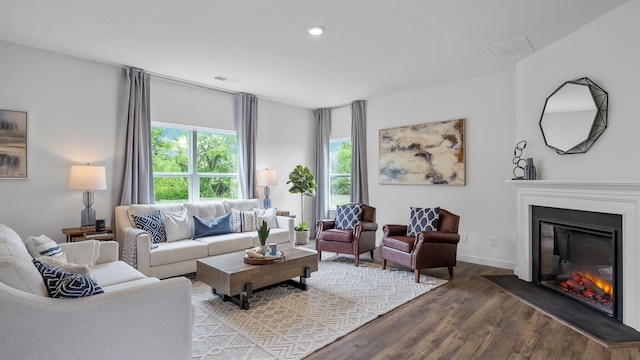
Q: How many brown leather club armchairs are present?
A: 2